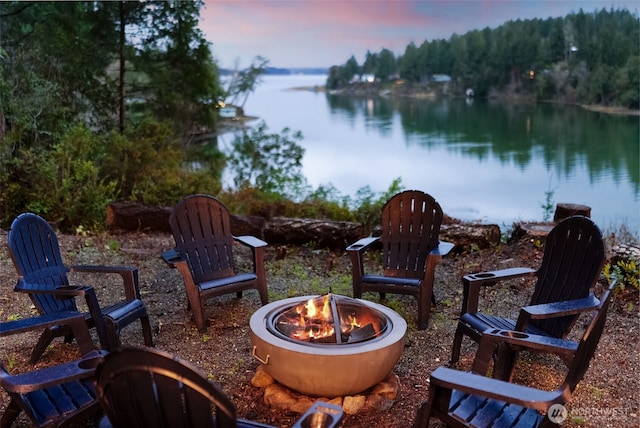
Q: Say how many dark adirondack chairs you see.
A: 7